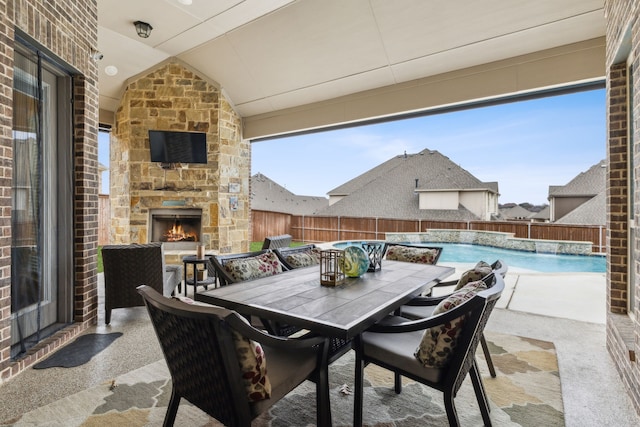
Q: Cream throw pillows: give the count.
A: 6